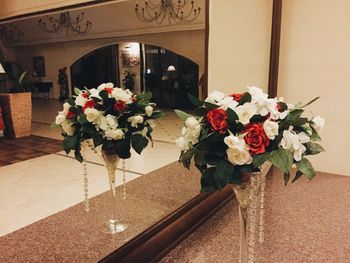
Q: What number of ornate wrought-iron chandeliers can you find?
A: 3